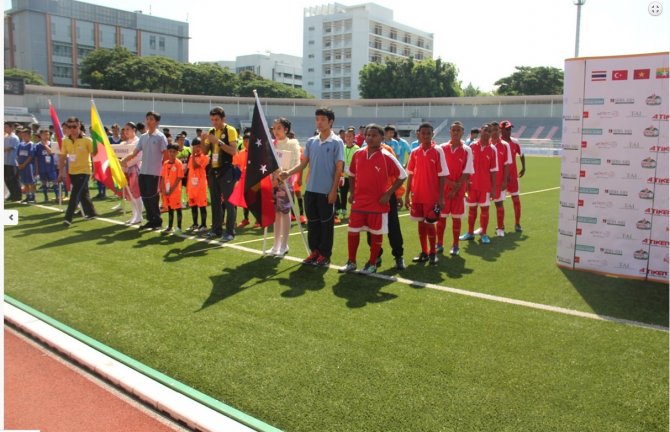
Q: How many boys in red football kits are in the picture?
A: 6